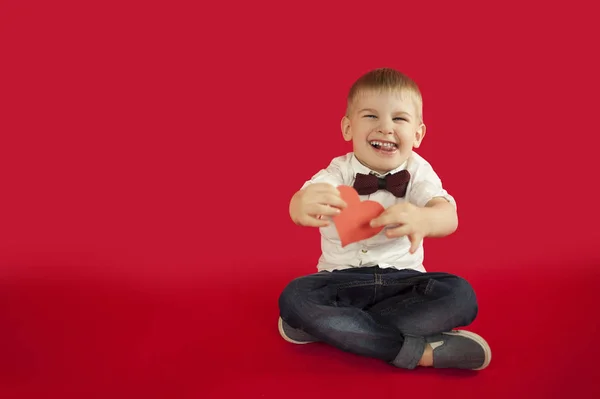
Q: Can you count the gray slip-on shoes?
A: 2